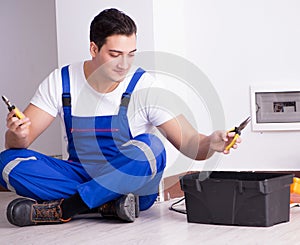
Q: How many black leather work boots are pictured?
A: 2